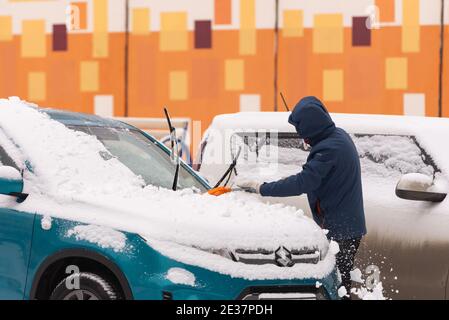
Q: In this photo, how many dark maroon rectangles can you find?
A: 3